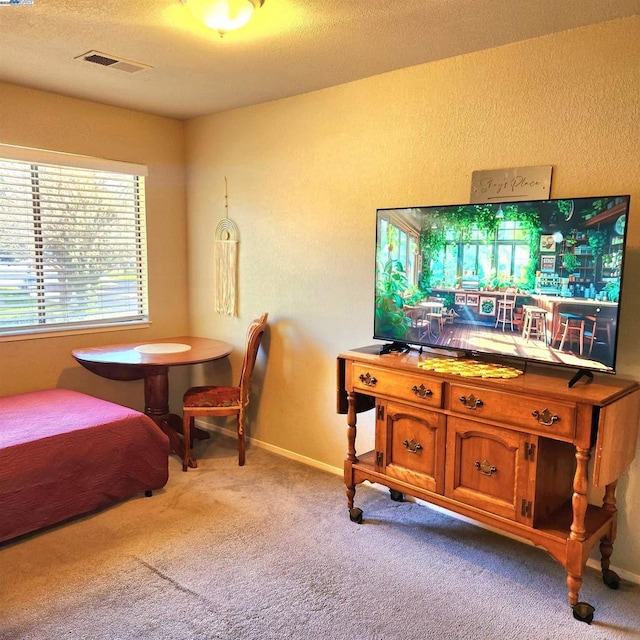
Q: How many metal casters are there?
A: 4